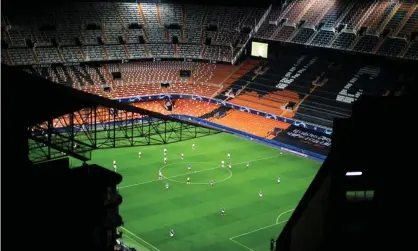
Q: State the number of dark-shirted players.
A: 10